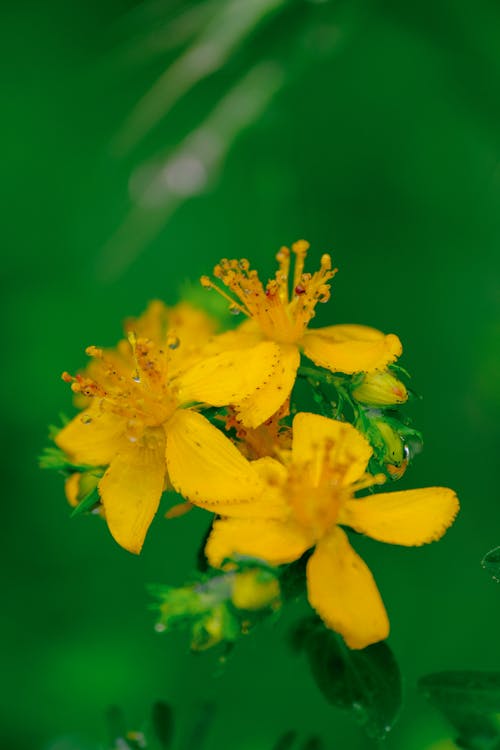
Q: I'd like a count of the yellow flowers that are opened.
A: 3